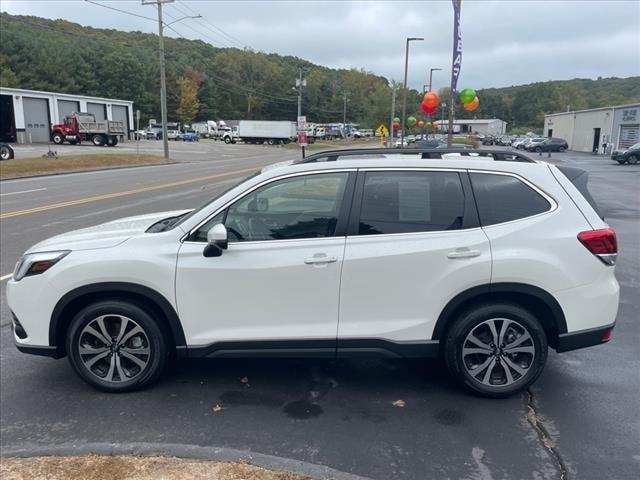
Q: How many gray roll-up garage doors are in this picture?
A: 4